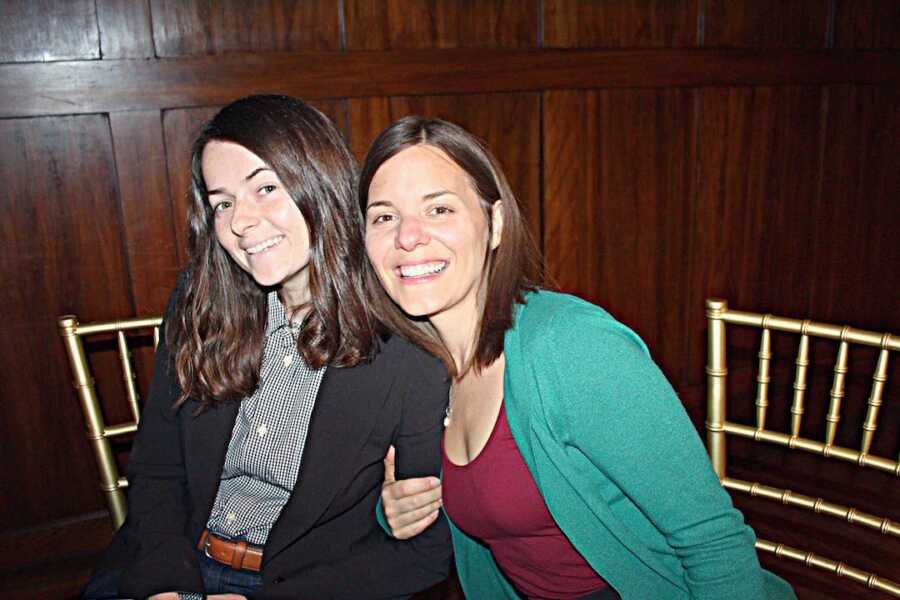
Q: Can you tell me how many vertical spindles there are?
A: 6